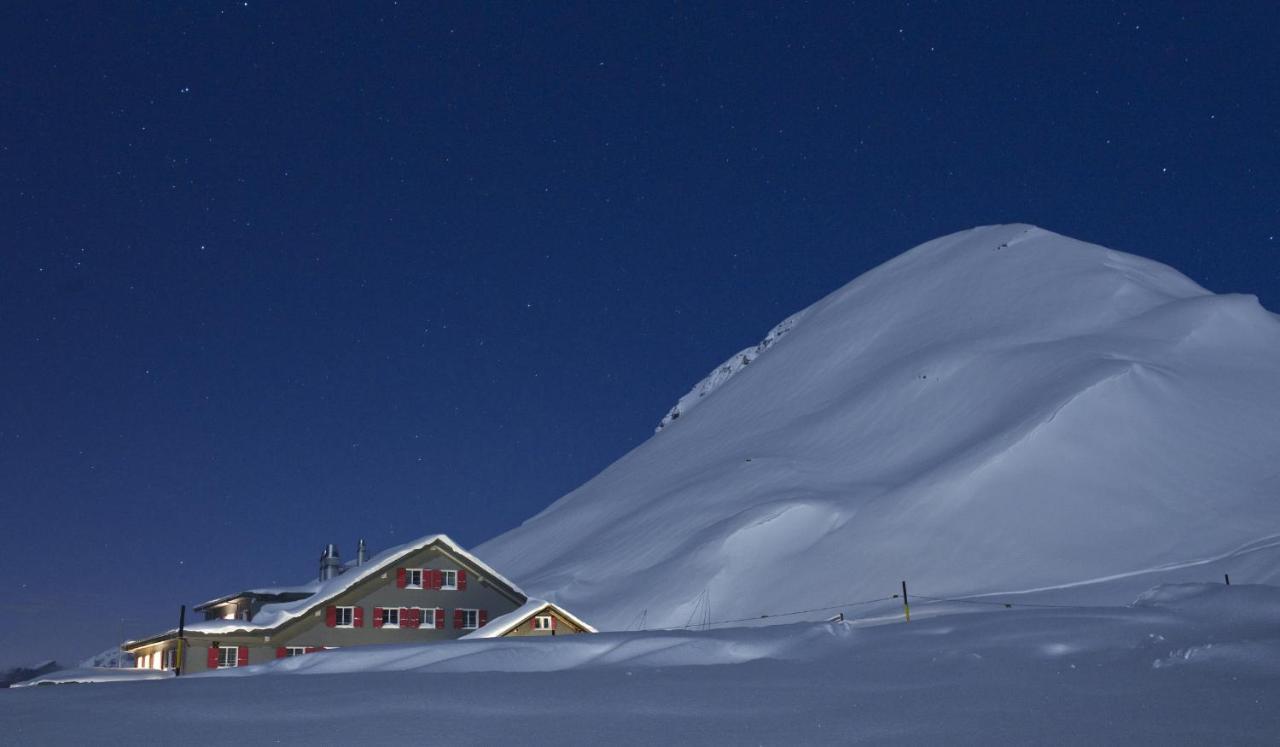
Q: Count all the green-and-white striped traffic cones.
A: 0